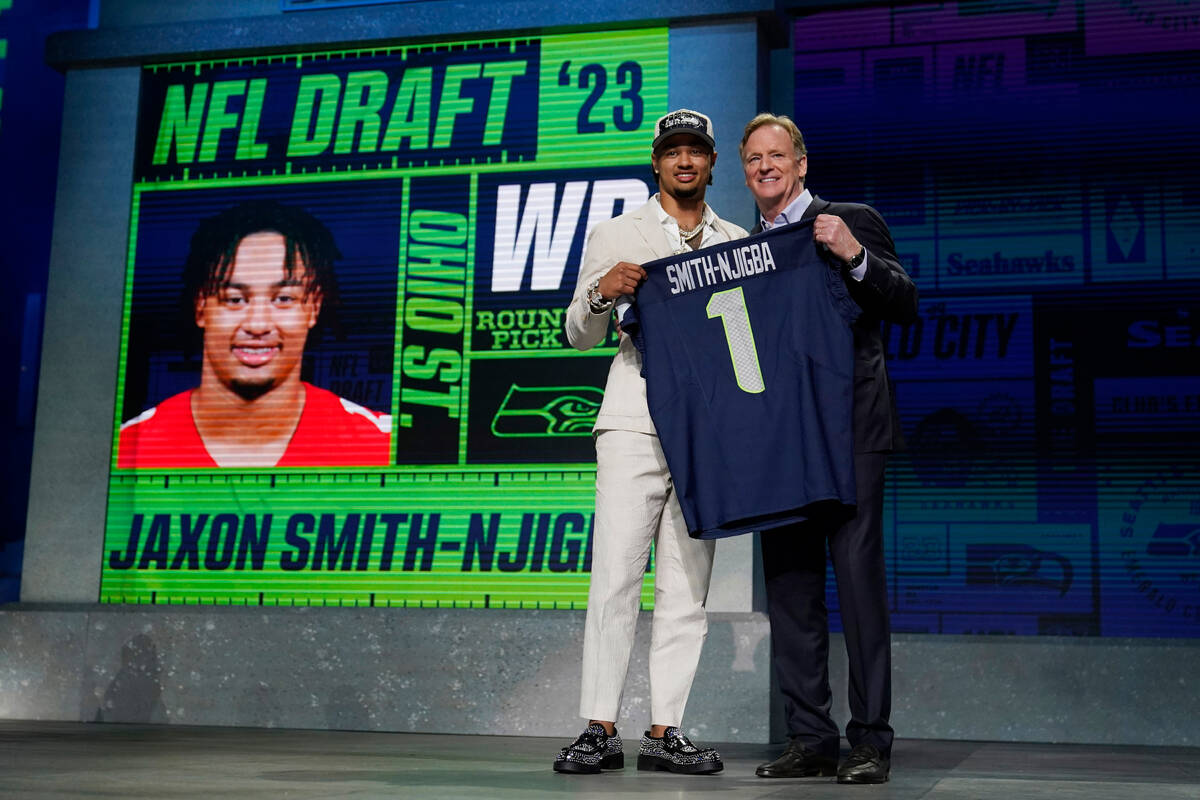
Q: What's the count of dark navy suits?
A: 1